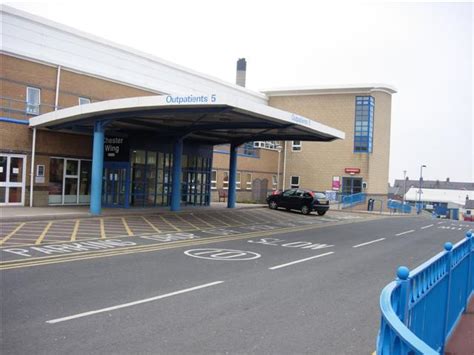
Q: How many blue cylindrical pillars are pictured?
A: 3